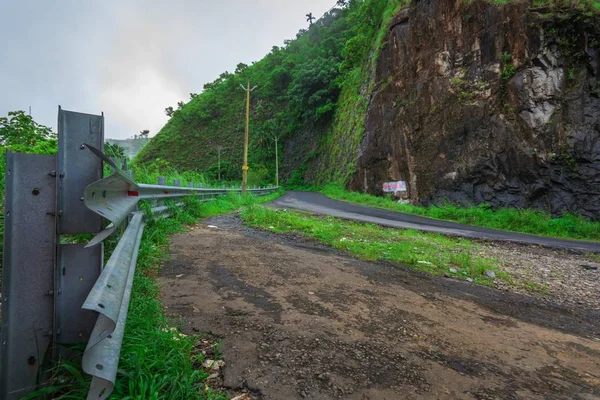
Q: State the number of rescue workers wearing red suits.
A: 0